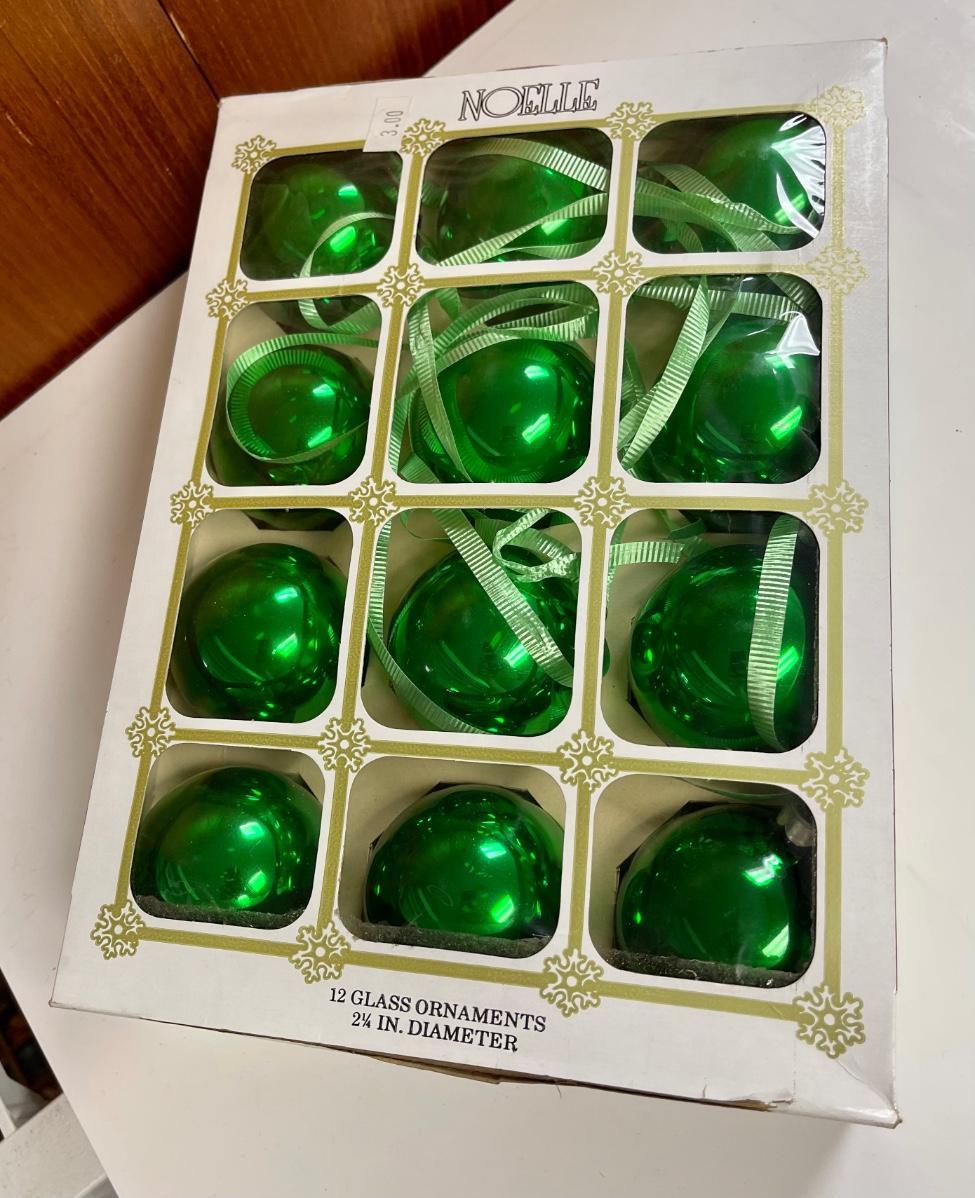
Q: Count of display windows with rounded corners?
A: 12